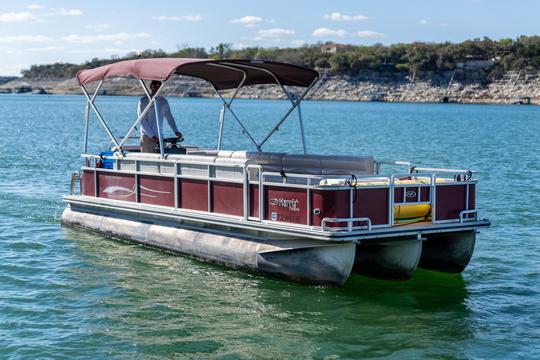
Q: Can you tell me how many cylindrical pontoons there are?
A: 3